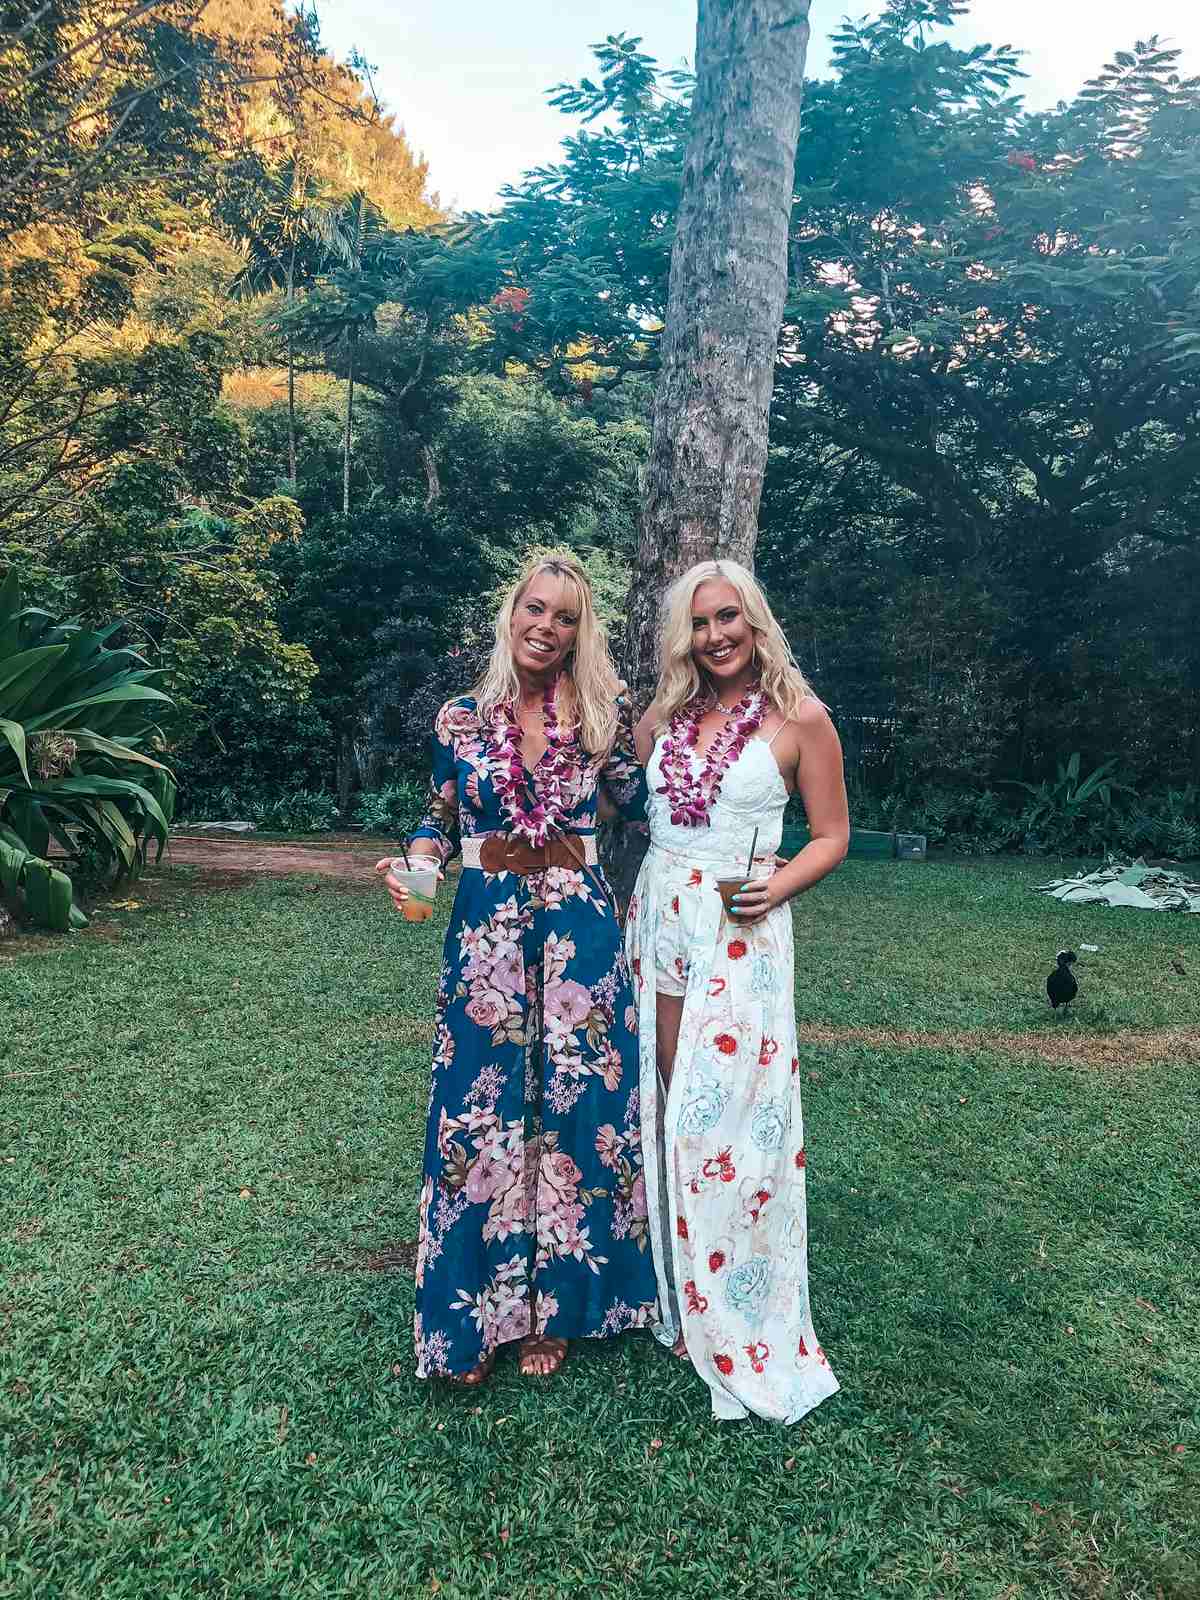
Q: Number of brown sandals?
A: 2